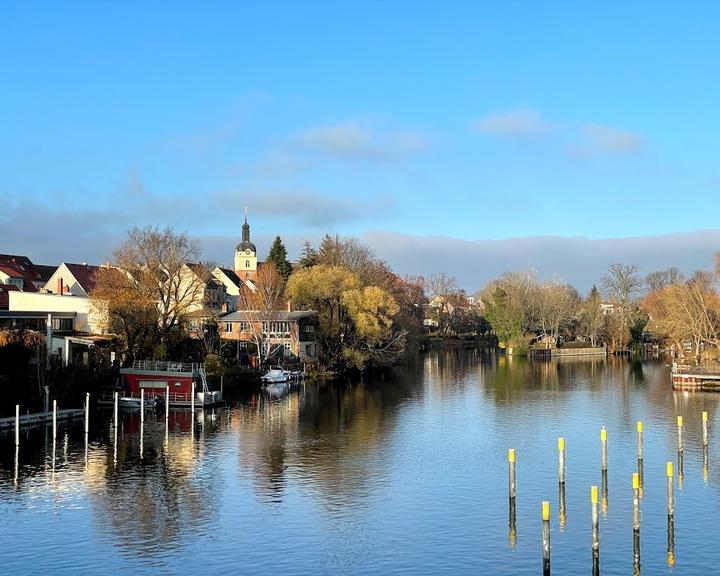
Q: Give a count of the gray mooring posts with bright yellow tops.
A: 10